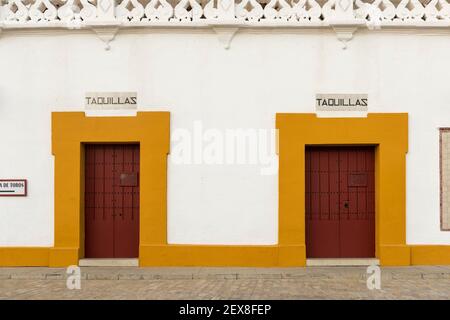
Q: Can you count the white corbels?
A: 3